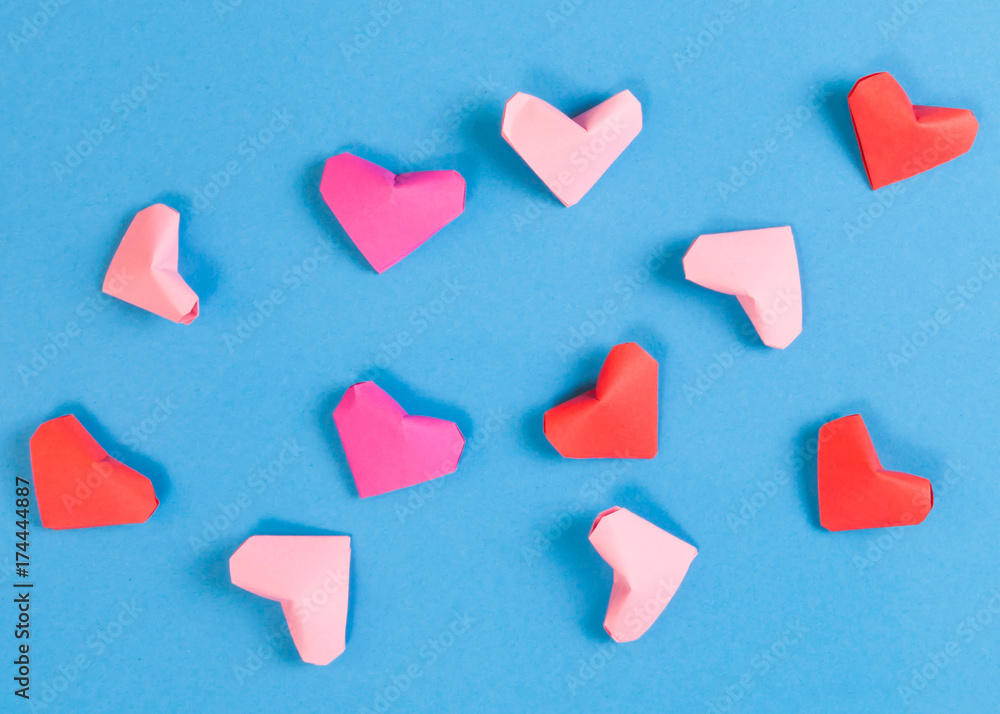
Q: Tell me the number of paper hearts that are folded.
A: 11